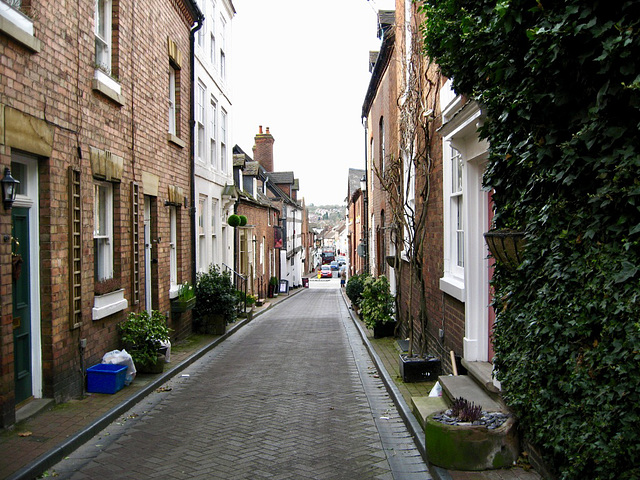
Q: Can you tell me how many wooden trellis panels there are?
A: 2